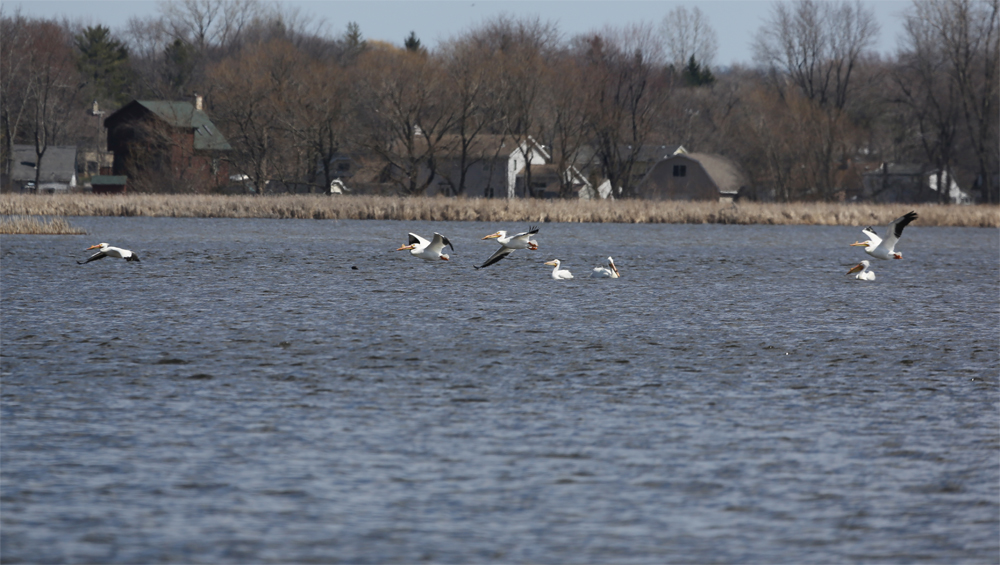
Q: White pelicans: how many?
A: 7